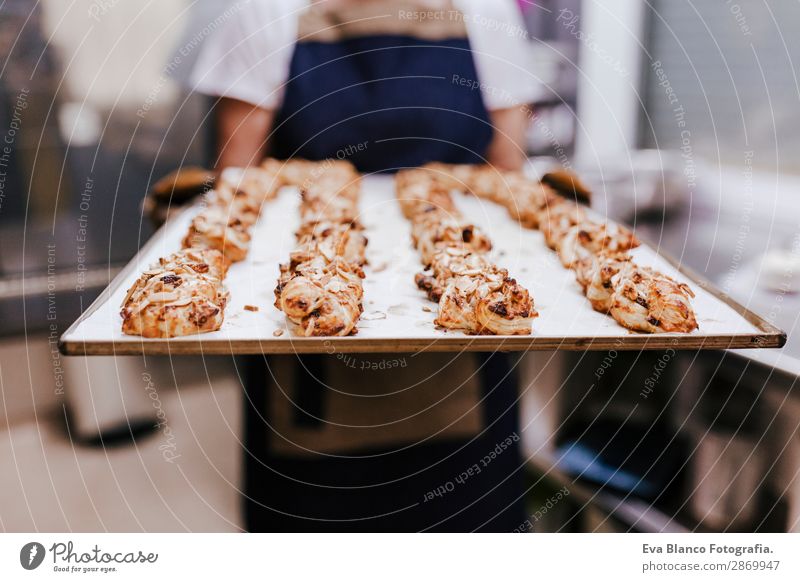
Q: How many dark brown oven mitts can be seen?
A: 2